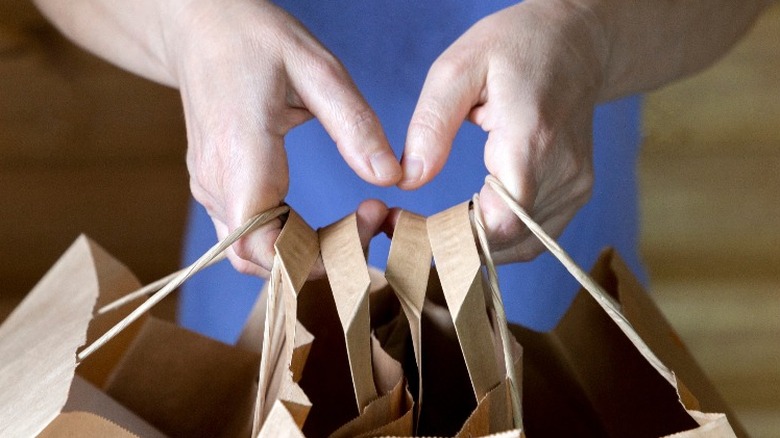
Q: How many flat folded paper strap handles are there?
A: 4